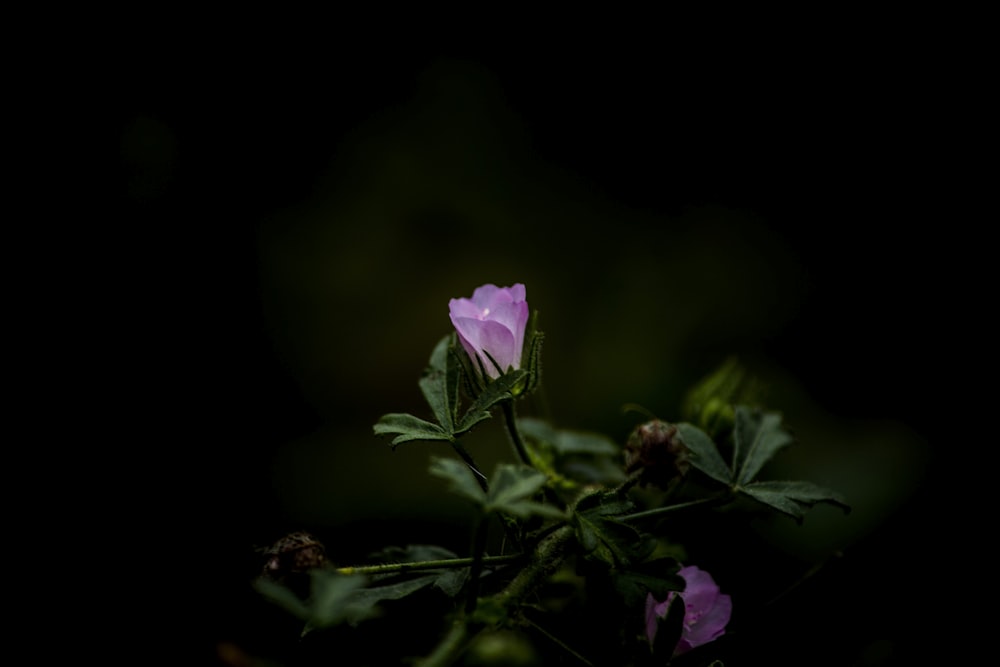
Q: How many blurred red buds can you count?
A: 2